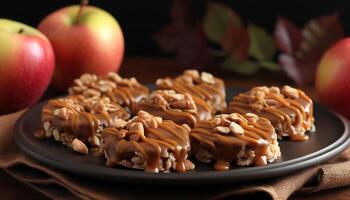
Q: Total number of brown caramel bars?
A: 7